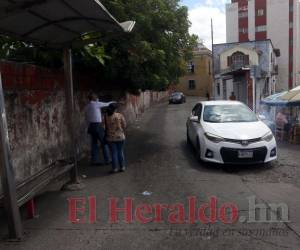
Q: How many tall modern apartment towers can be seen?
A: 1